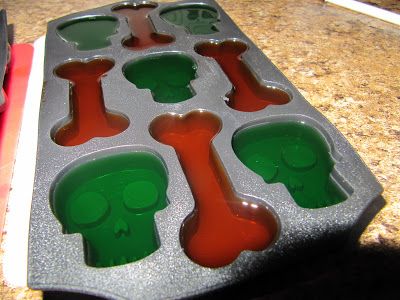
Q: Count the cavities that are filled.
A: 9